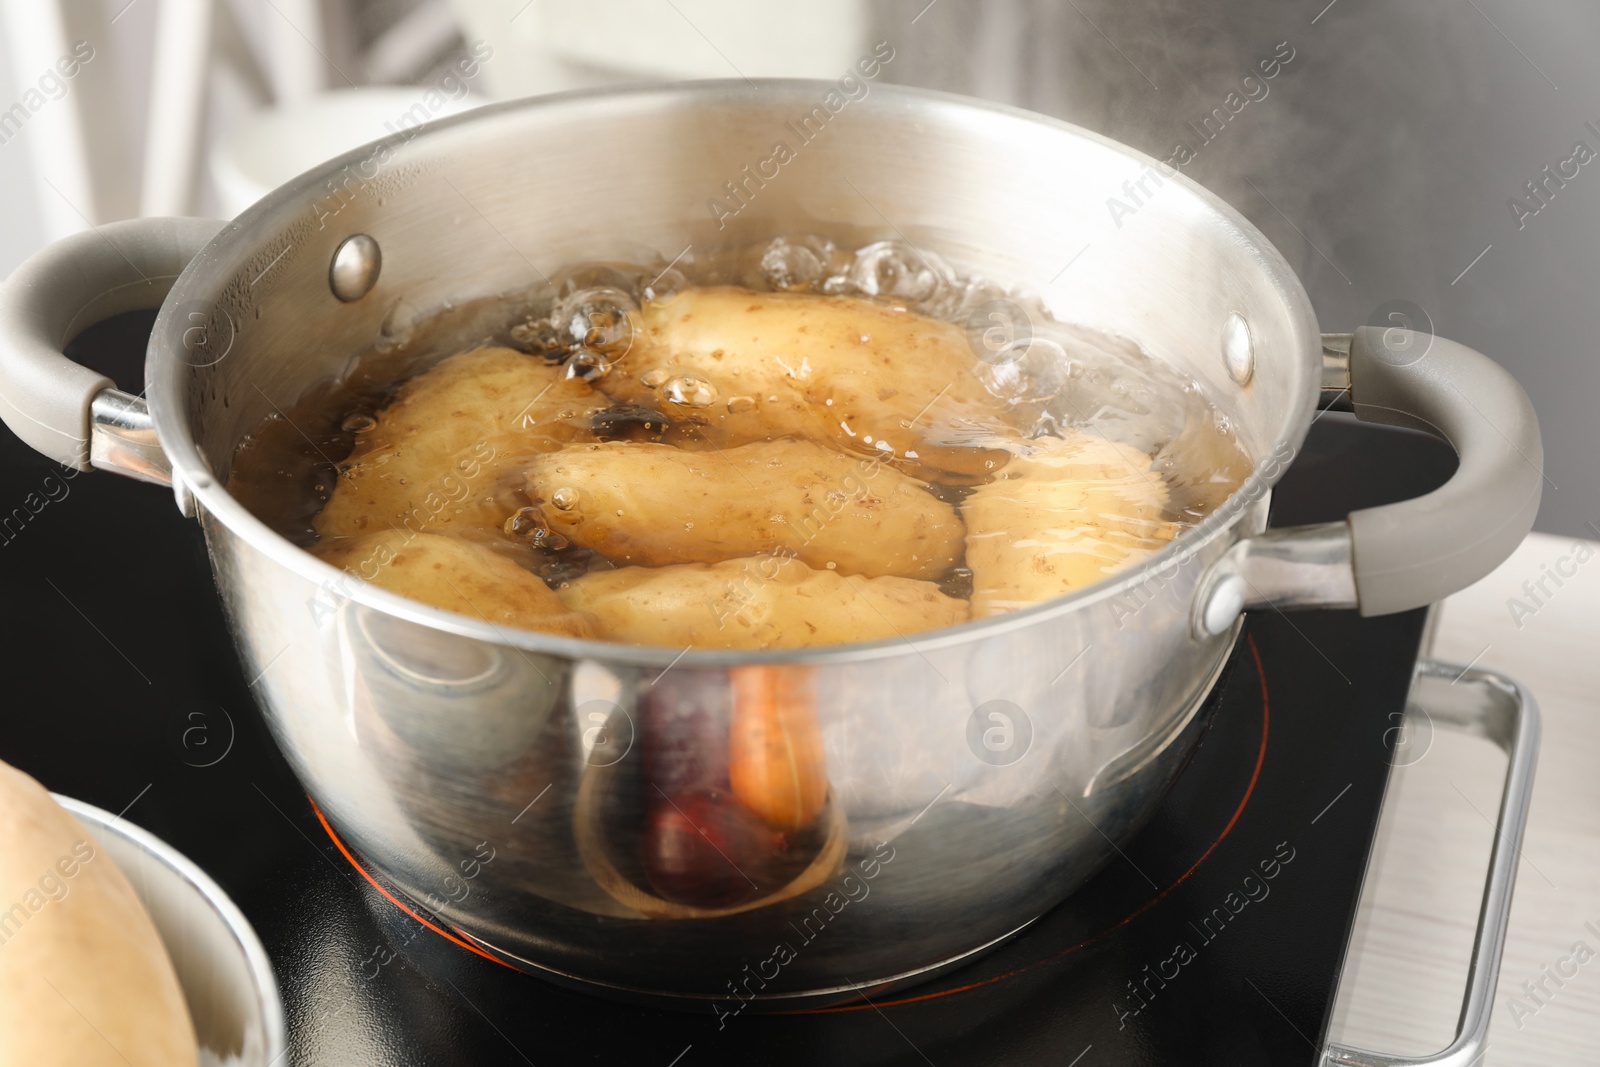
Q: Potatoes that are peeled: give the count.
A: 0